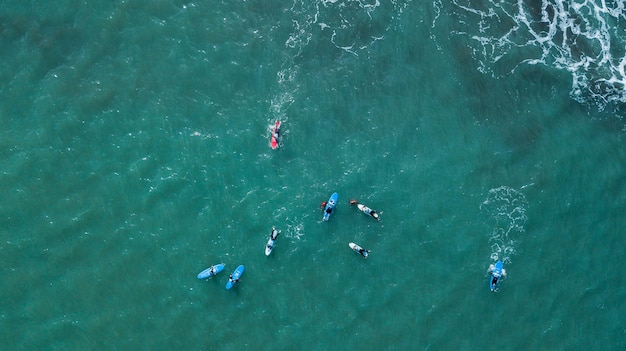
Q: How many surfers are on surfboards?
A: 8